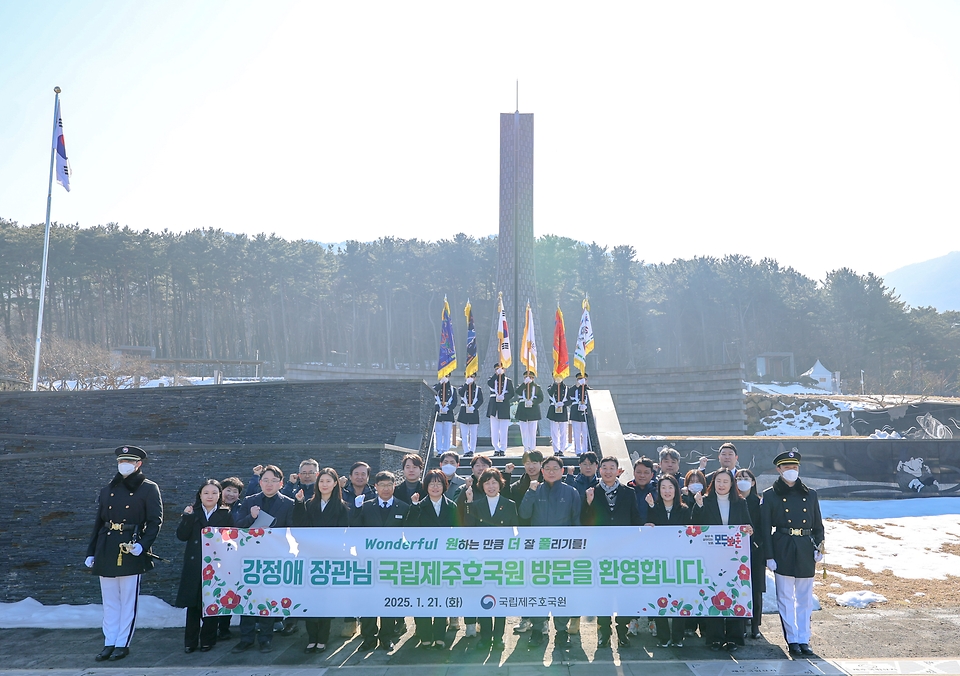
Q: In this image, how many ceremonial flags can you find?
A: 6